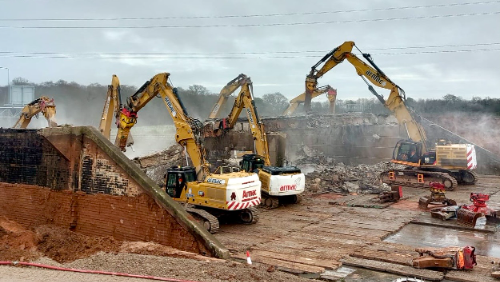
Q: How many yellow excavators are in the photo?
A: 7